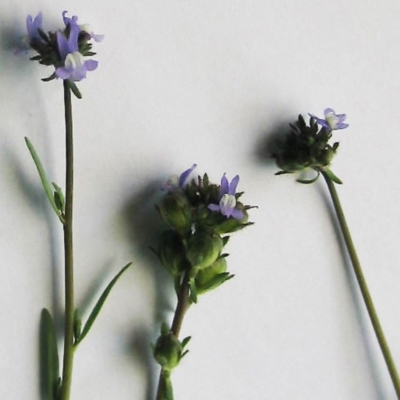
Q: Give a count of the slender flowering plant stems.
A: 3